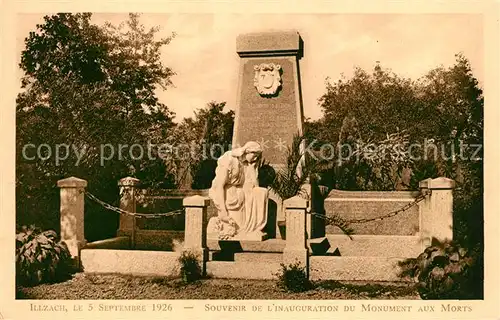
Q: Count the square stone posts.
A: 6